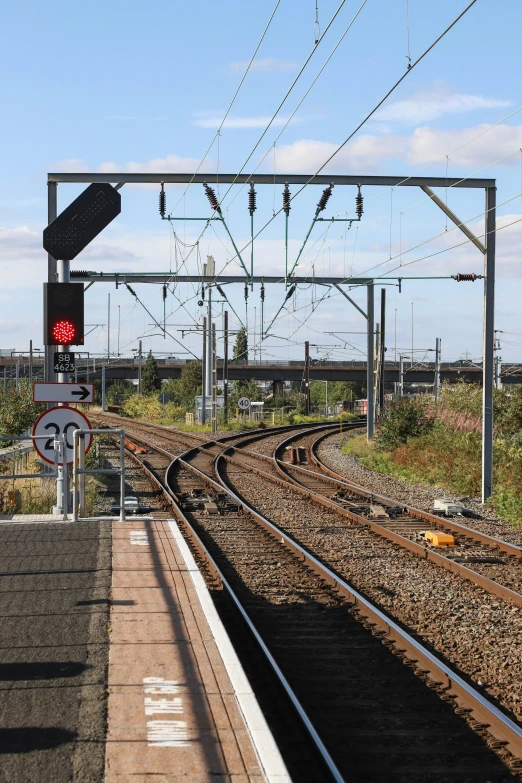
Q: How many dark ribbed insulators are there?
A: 15